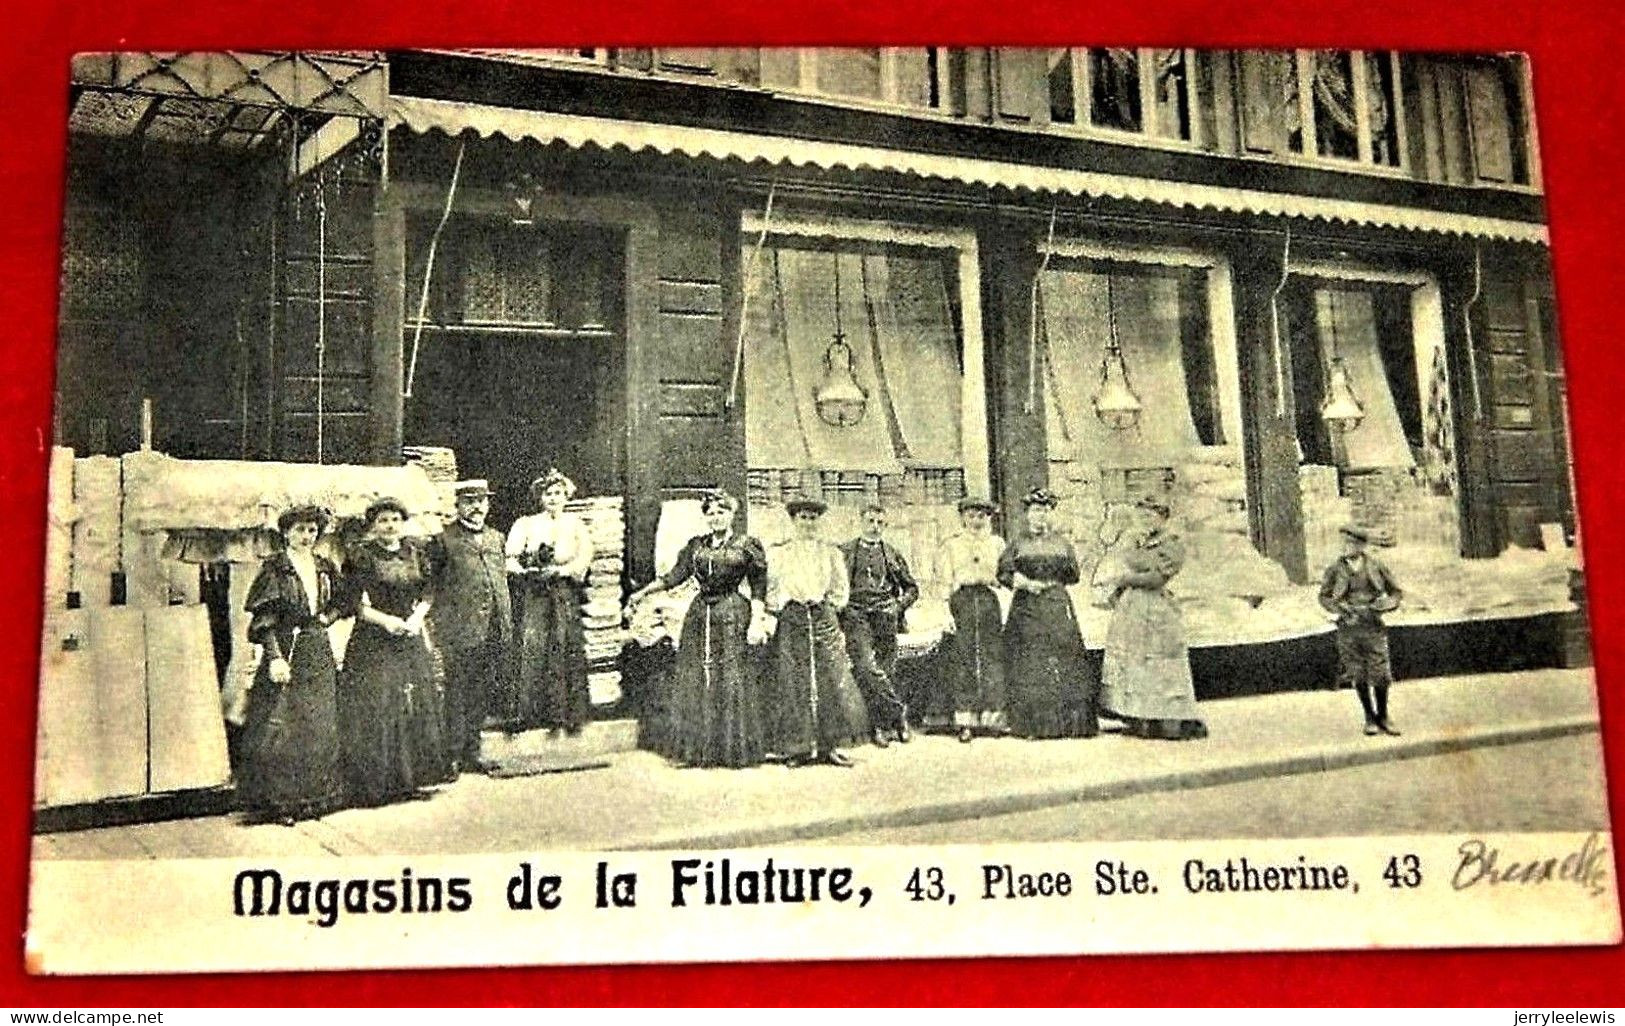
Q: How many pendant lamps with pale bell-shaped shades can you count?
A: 3